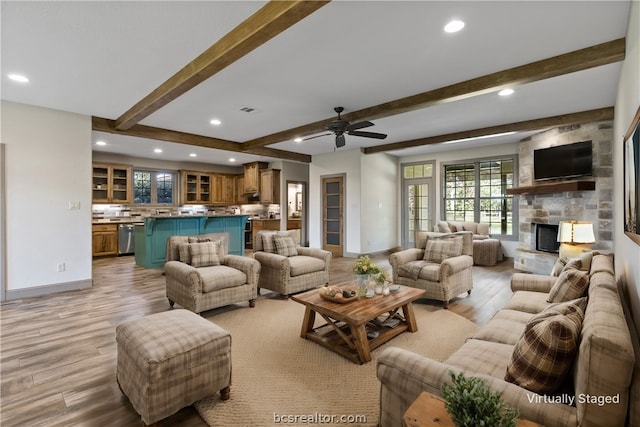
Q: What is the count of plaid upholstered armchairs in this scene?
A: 3